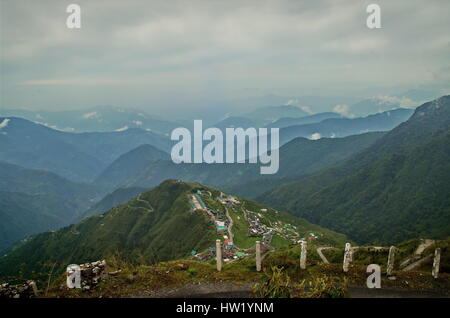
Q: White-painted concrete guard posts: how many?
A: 6